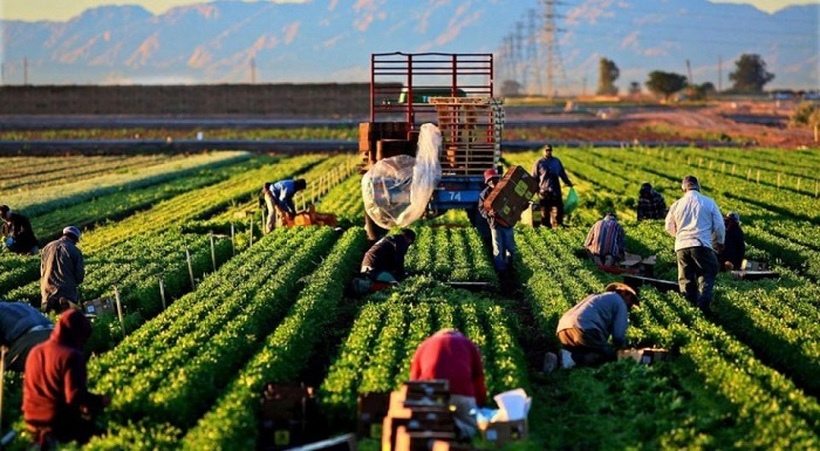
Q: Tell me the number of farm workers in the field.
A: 14